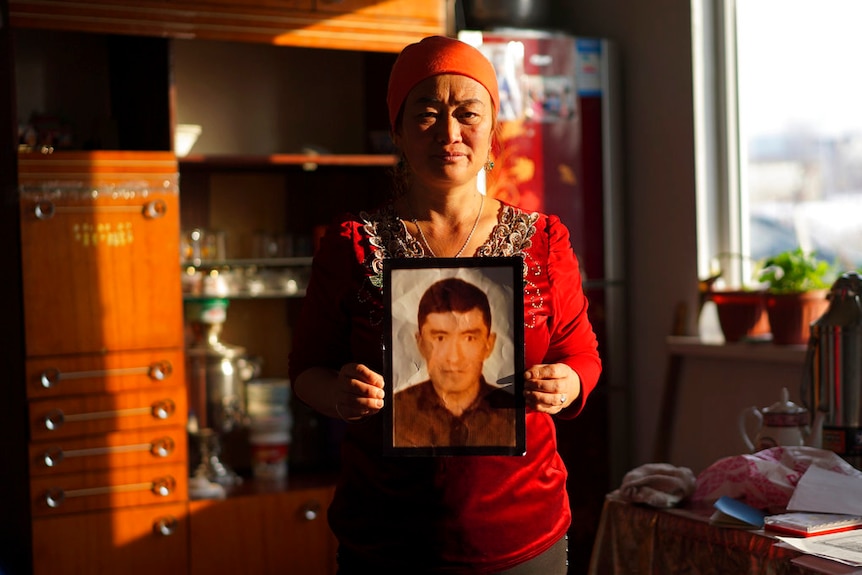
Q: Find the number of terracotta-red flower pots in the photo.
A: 2